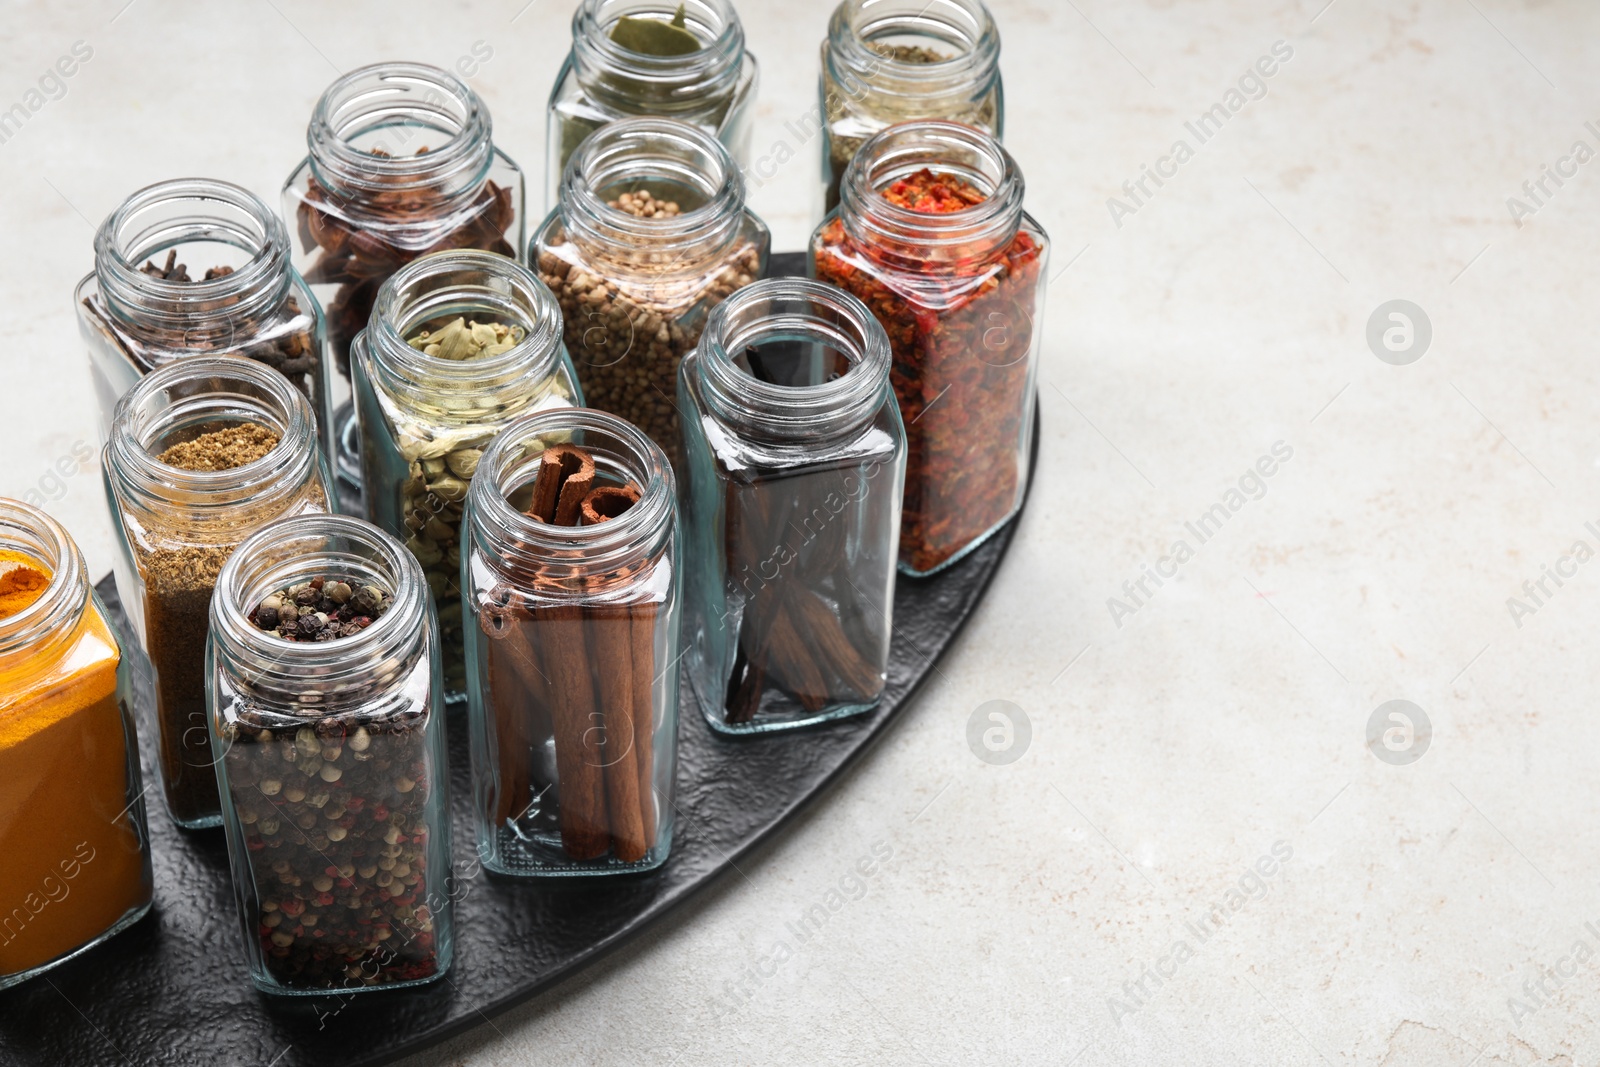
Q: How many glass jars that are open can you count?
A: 12